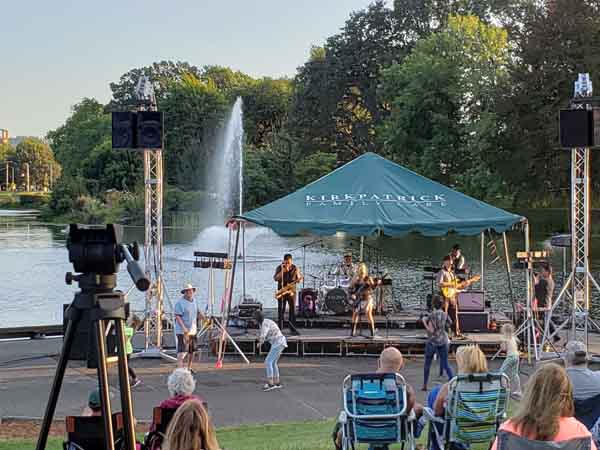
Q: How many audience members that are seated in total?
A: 7